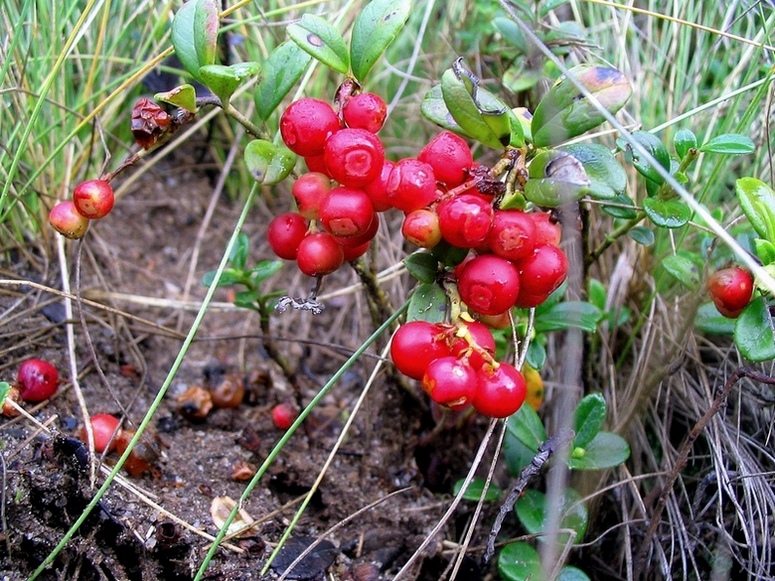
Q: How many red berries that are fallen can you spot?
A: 3